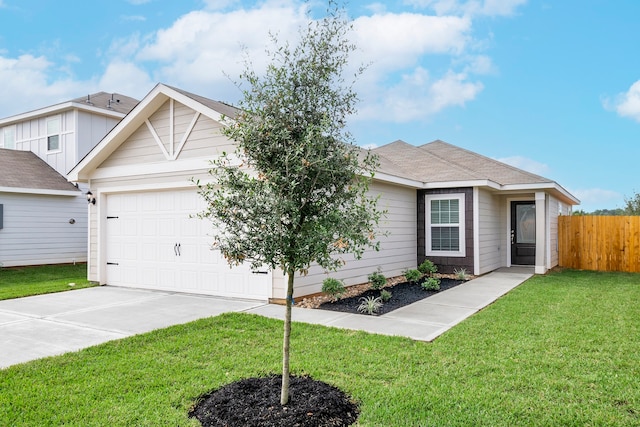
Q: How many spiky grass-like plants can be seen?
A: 2